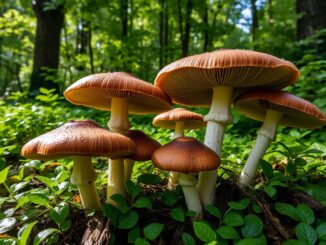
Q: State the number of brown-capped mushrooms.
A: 7